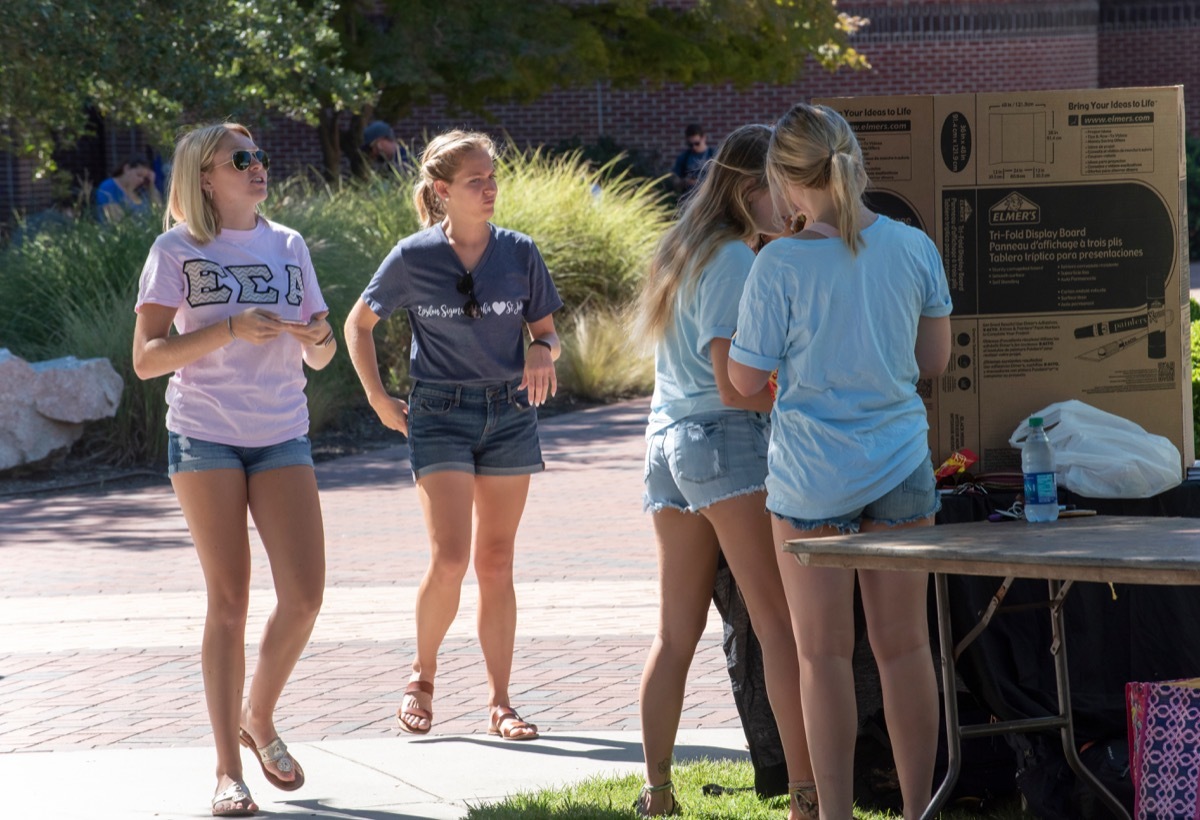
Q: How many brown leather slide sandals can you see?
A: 2